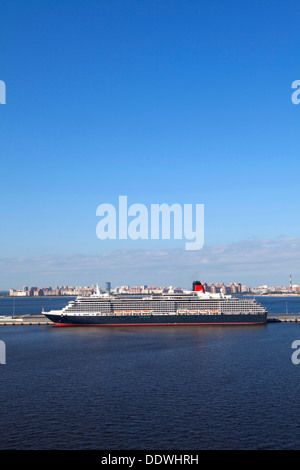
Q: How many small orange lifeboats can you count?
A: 8